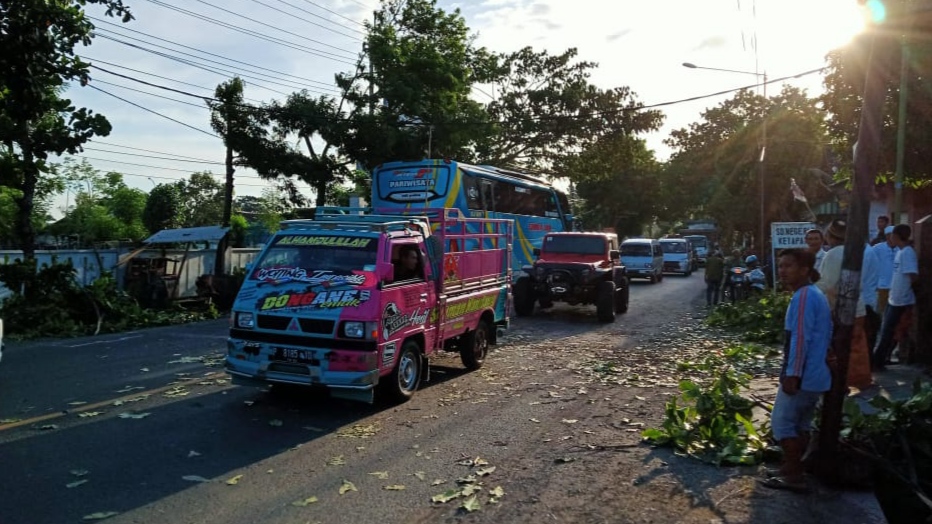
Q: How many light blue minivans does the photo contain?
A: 2